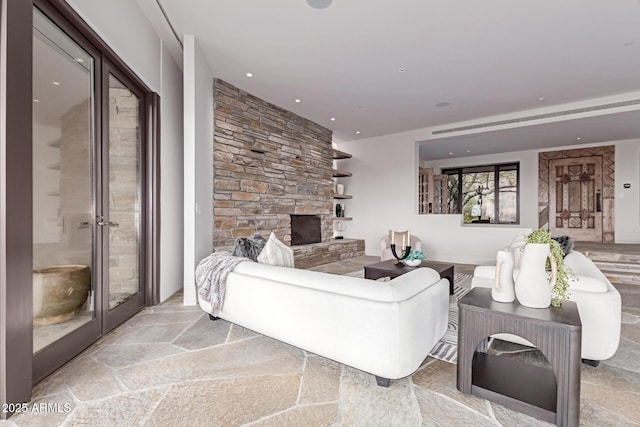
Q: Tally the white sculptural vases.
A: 2